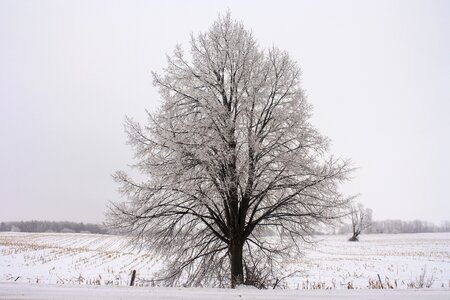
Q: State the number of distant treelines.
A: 2